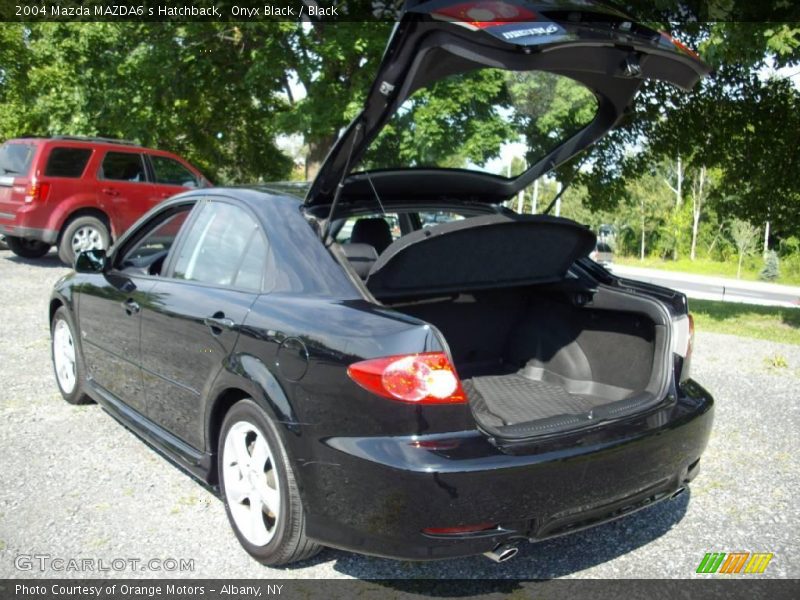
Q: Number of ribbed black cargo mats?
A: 1